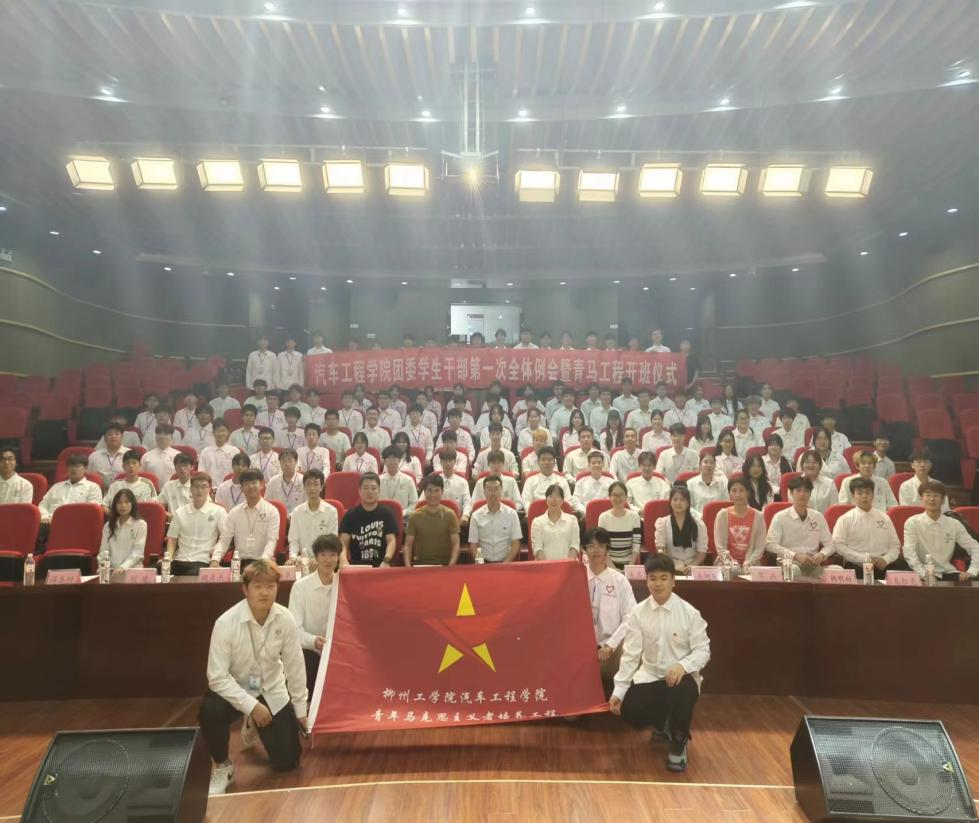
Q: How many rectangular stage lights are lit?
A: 12